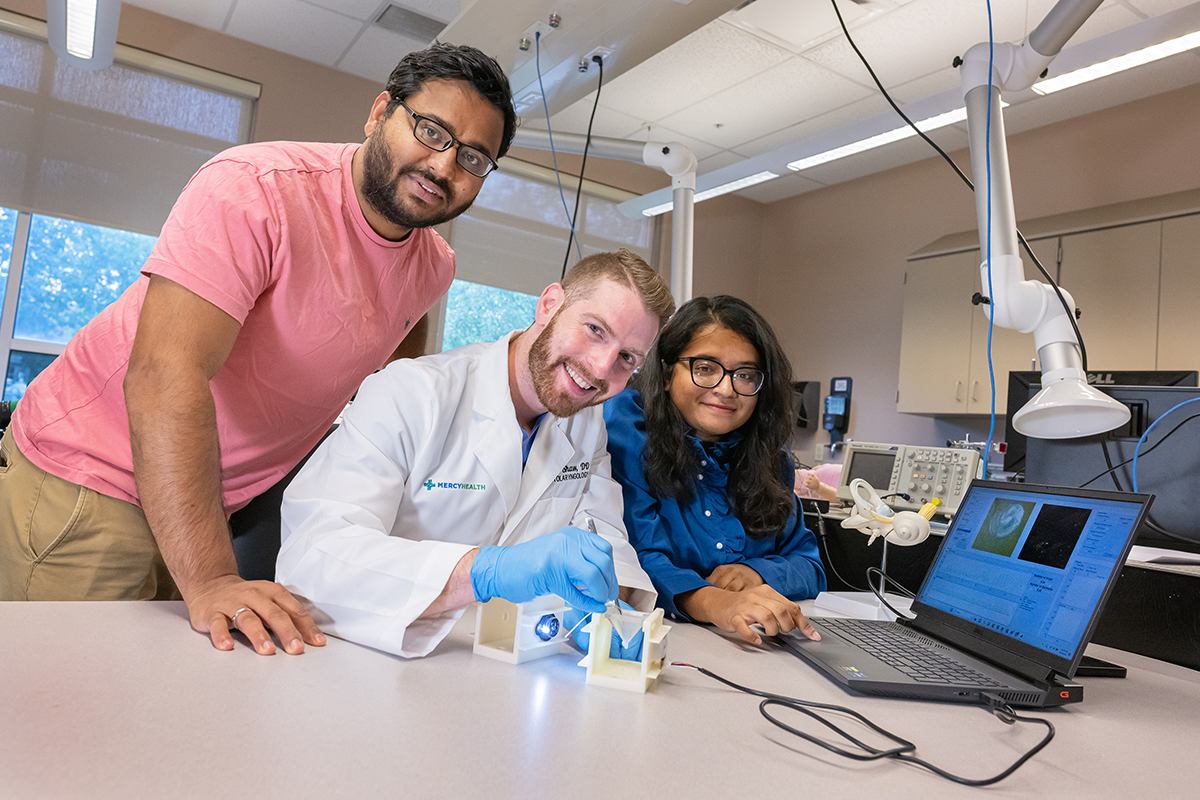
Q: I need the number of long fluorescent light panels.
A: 4